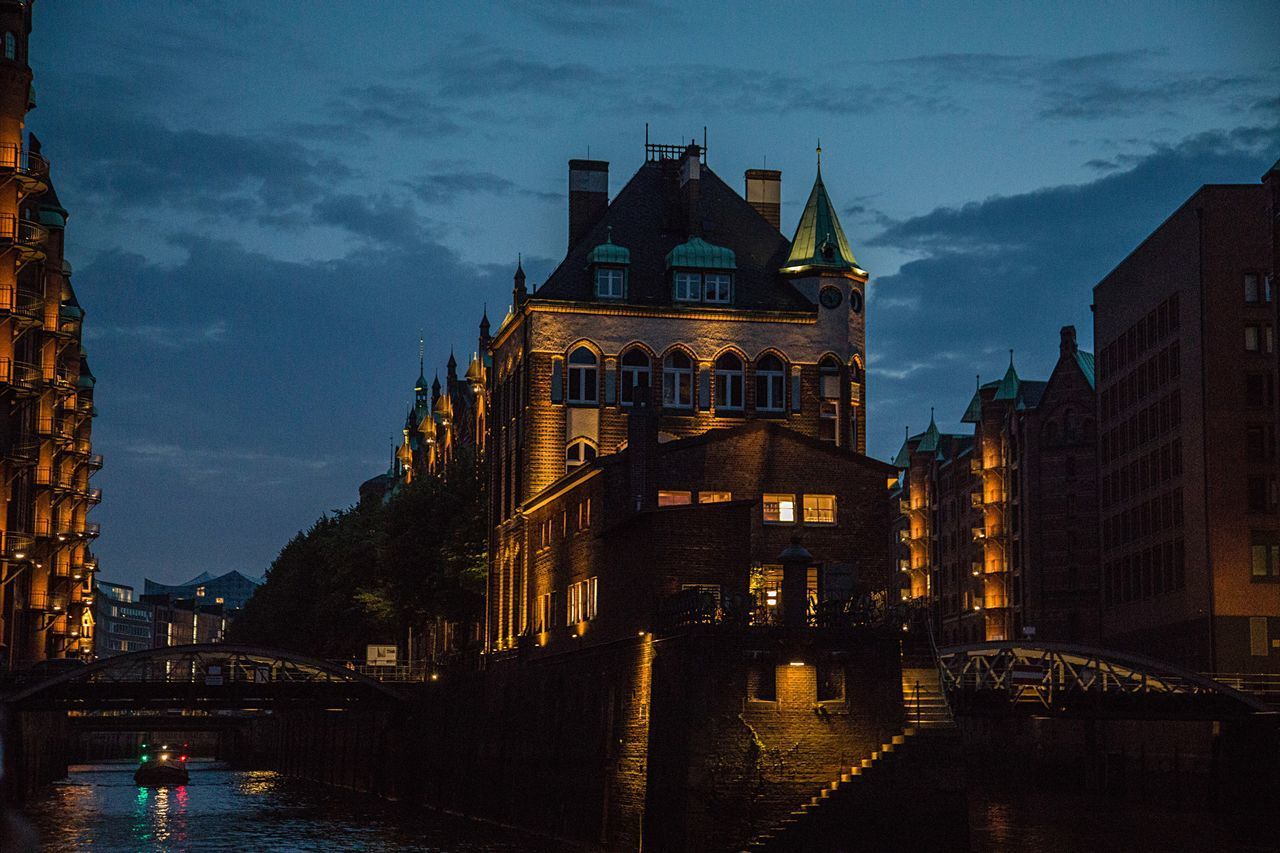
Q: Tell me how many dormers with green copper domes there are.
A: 2